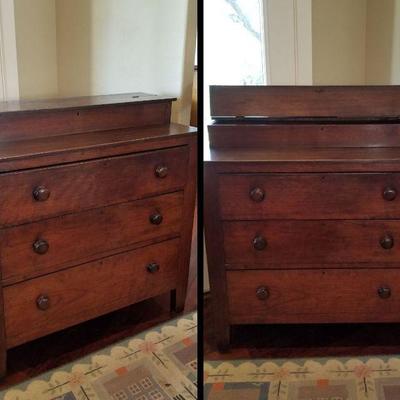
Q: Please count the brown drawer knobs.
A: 12